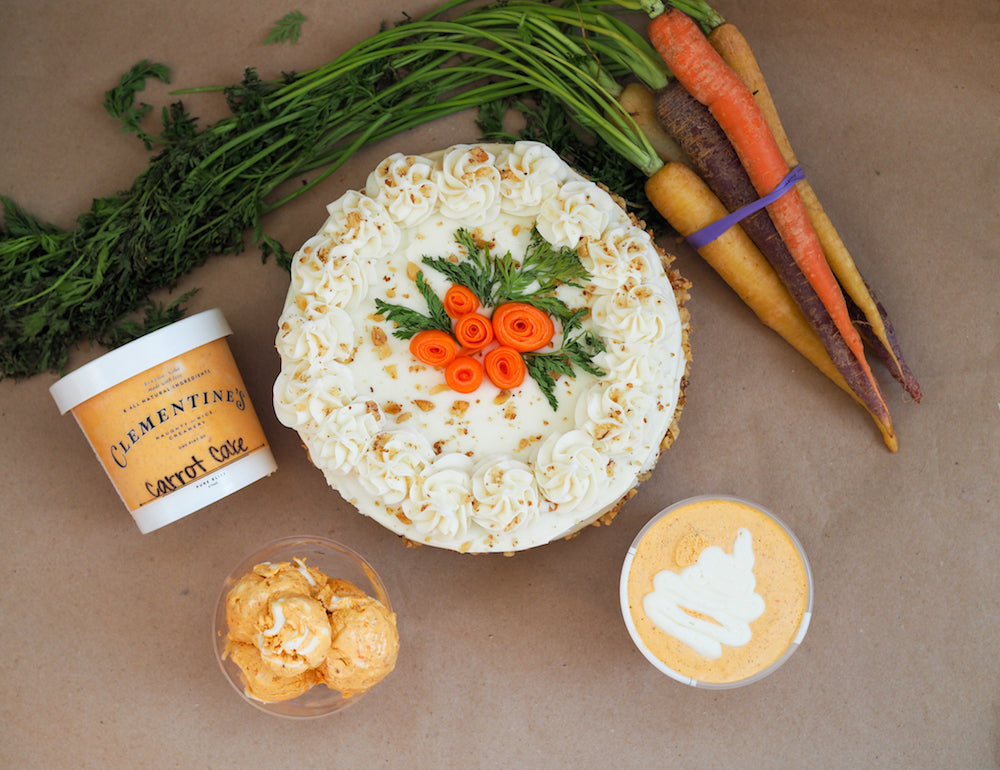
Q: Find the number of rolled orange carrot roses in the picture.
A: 6